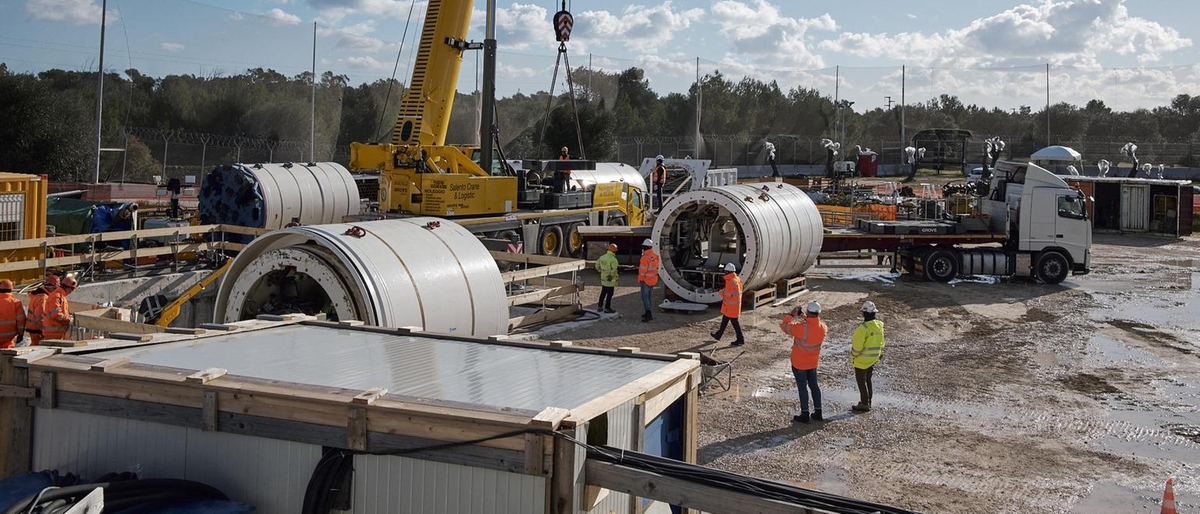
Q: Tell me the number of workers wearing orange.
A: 8